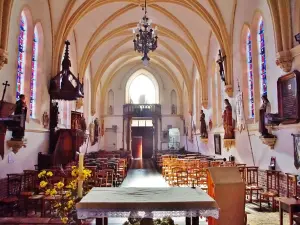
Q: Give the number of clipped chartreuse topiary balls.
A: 0